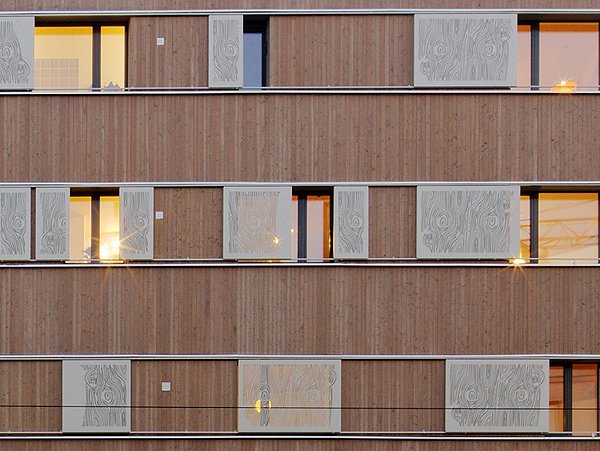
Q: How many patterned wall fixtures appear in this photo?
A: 12